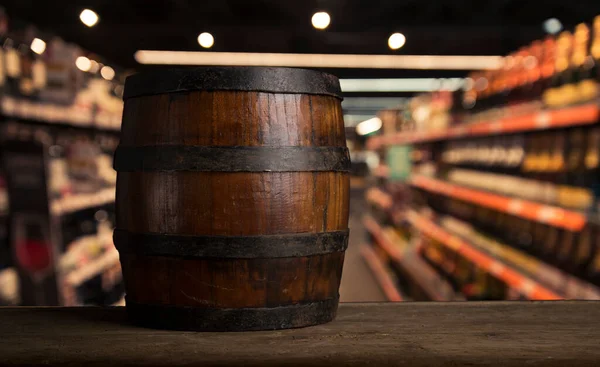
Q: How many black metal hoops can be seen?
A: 4